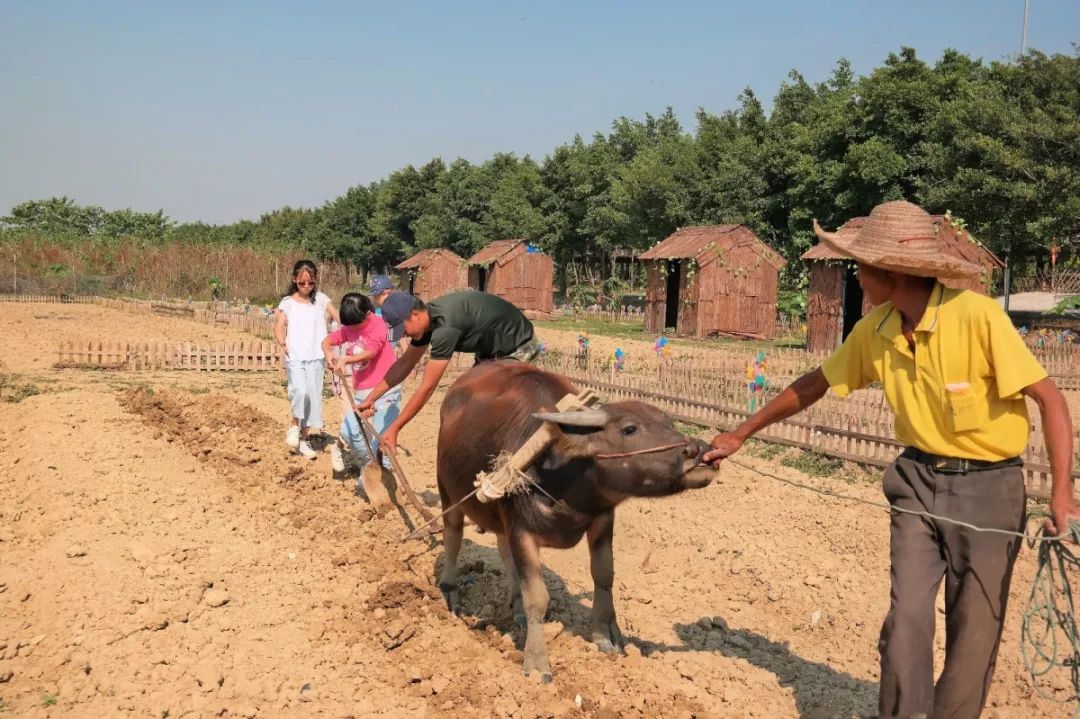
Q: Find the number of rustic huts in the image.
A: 4